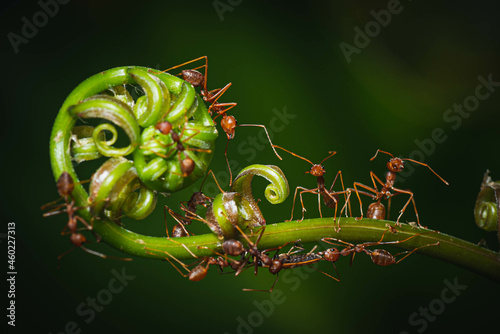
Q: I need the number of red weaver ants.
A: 9